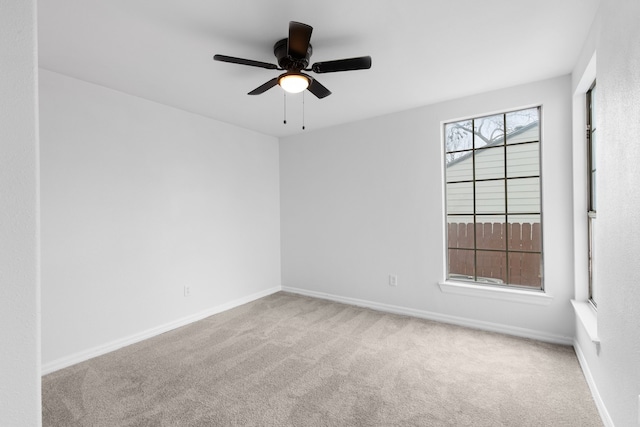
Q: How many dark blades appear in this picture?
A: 5